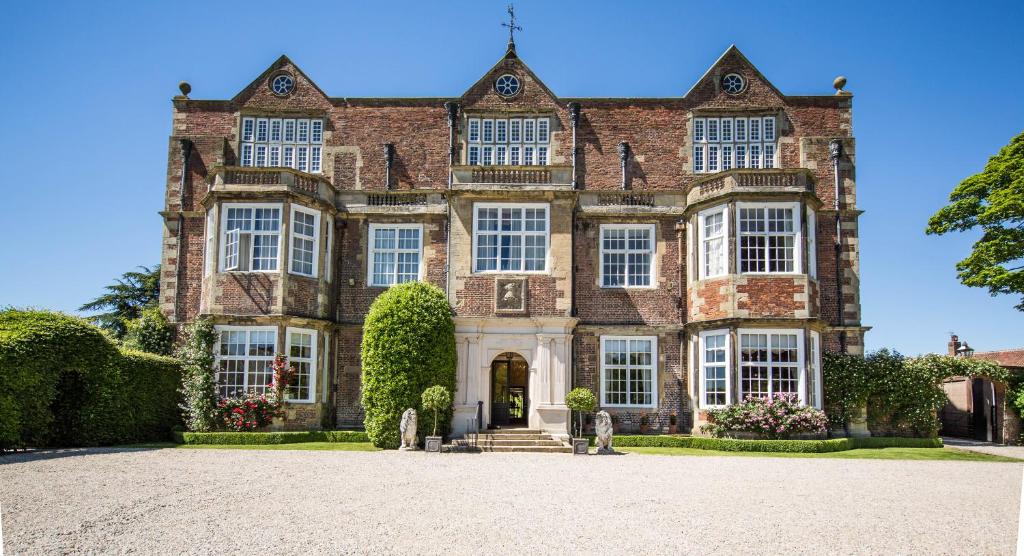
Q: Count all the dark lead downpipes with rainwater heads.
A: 6